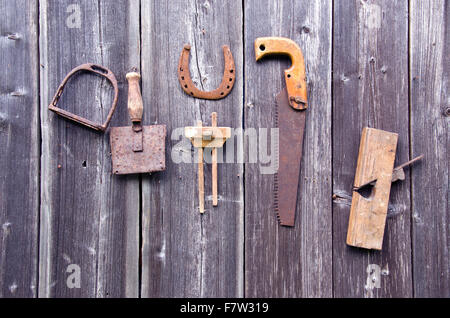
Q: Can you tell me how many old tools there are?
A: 6